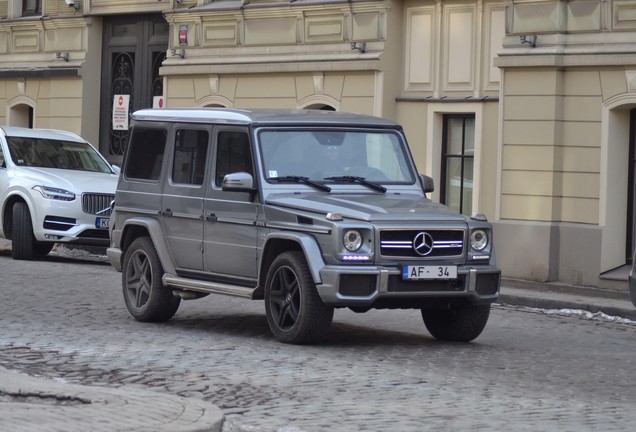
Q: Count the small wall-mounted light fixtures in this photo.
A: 4